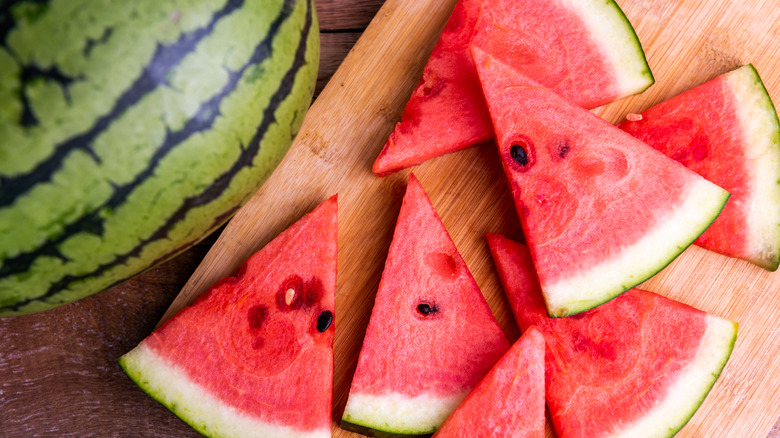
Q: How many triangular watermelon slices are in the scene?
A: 7